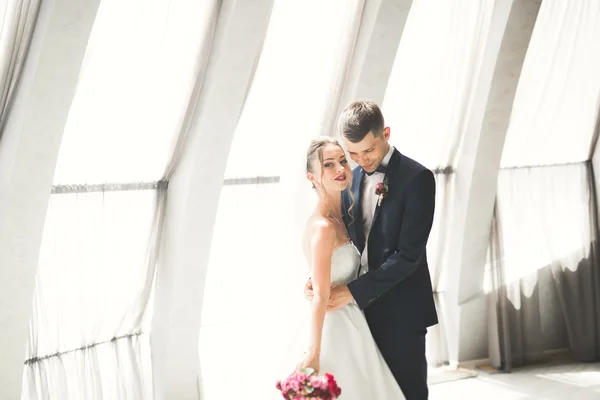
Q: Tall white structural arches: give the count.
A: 4